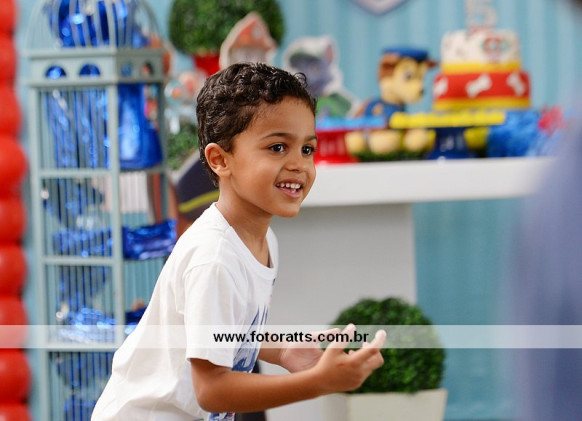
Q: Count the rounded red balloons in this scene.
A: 9